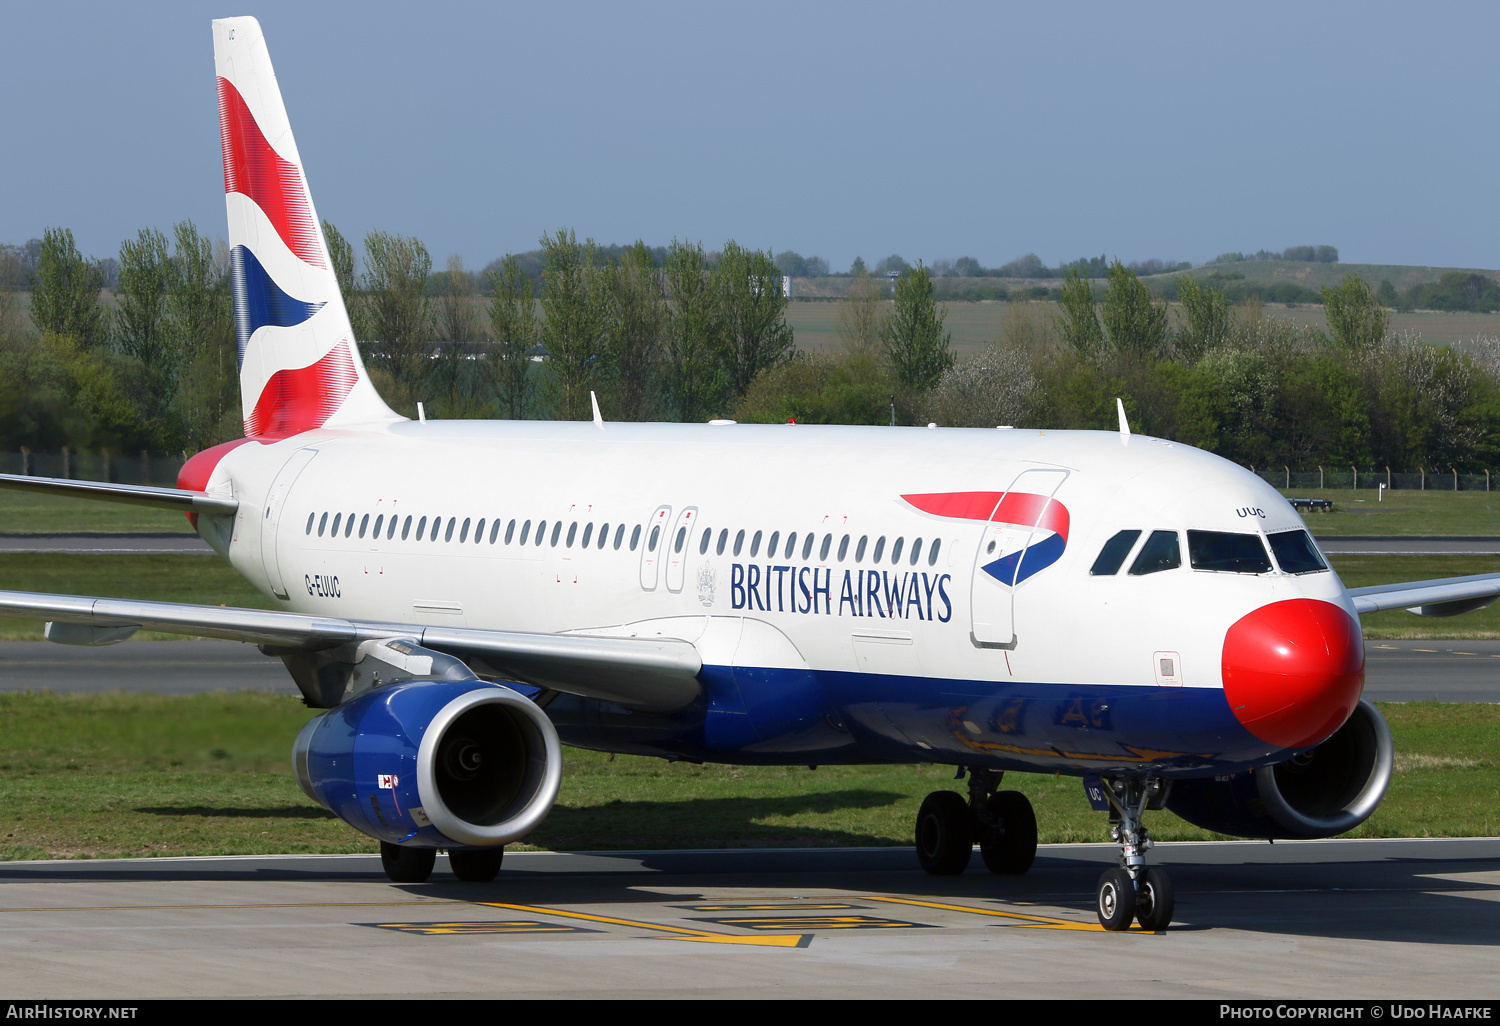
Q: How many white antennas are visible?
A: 3